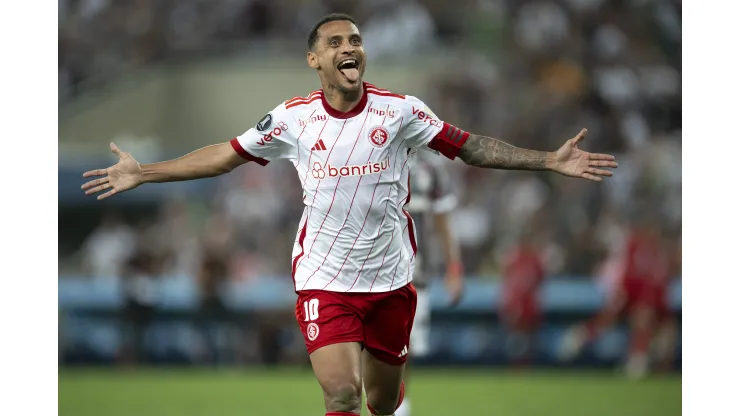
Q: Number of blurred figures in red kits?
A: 2